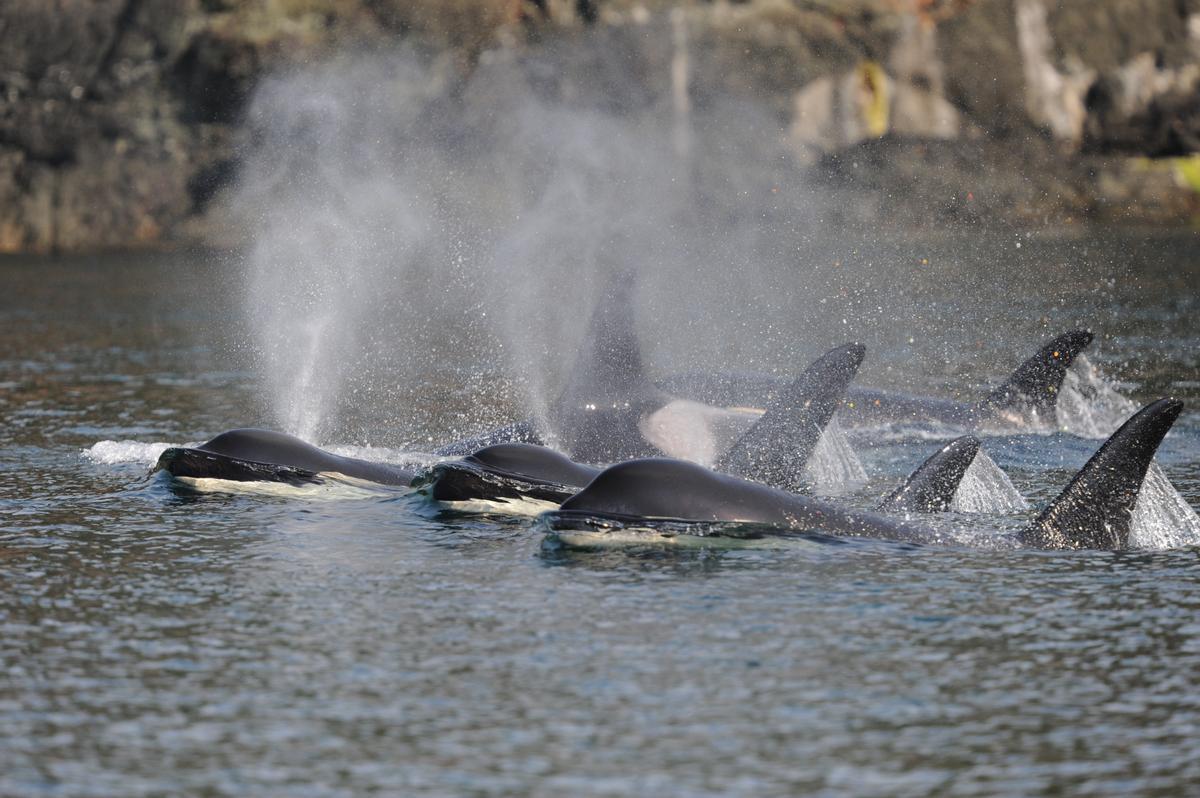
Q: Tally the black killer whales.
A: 5